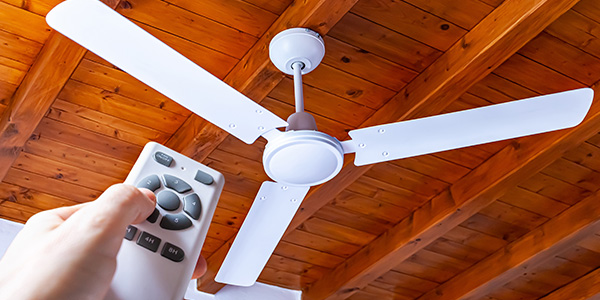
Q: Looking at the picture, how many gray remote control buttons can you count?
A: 11